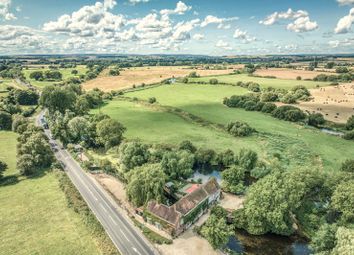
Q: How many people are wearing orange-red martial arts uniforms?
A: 0